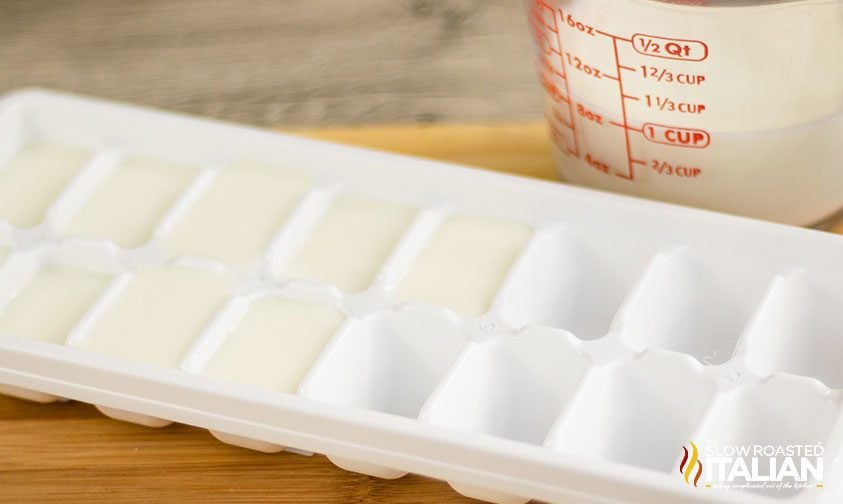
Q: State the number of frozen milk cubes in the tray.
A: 8